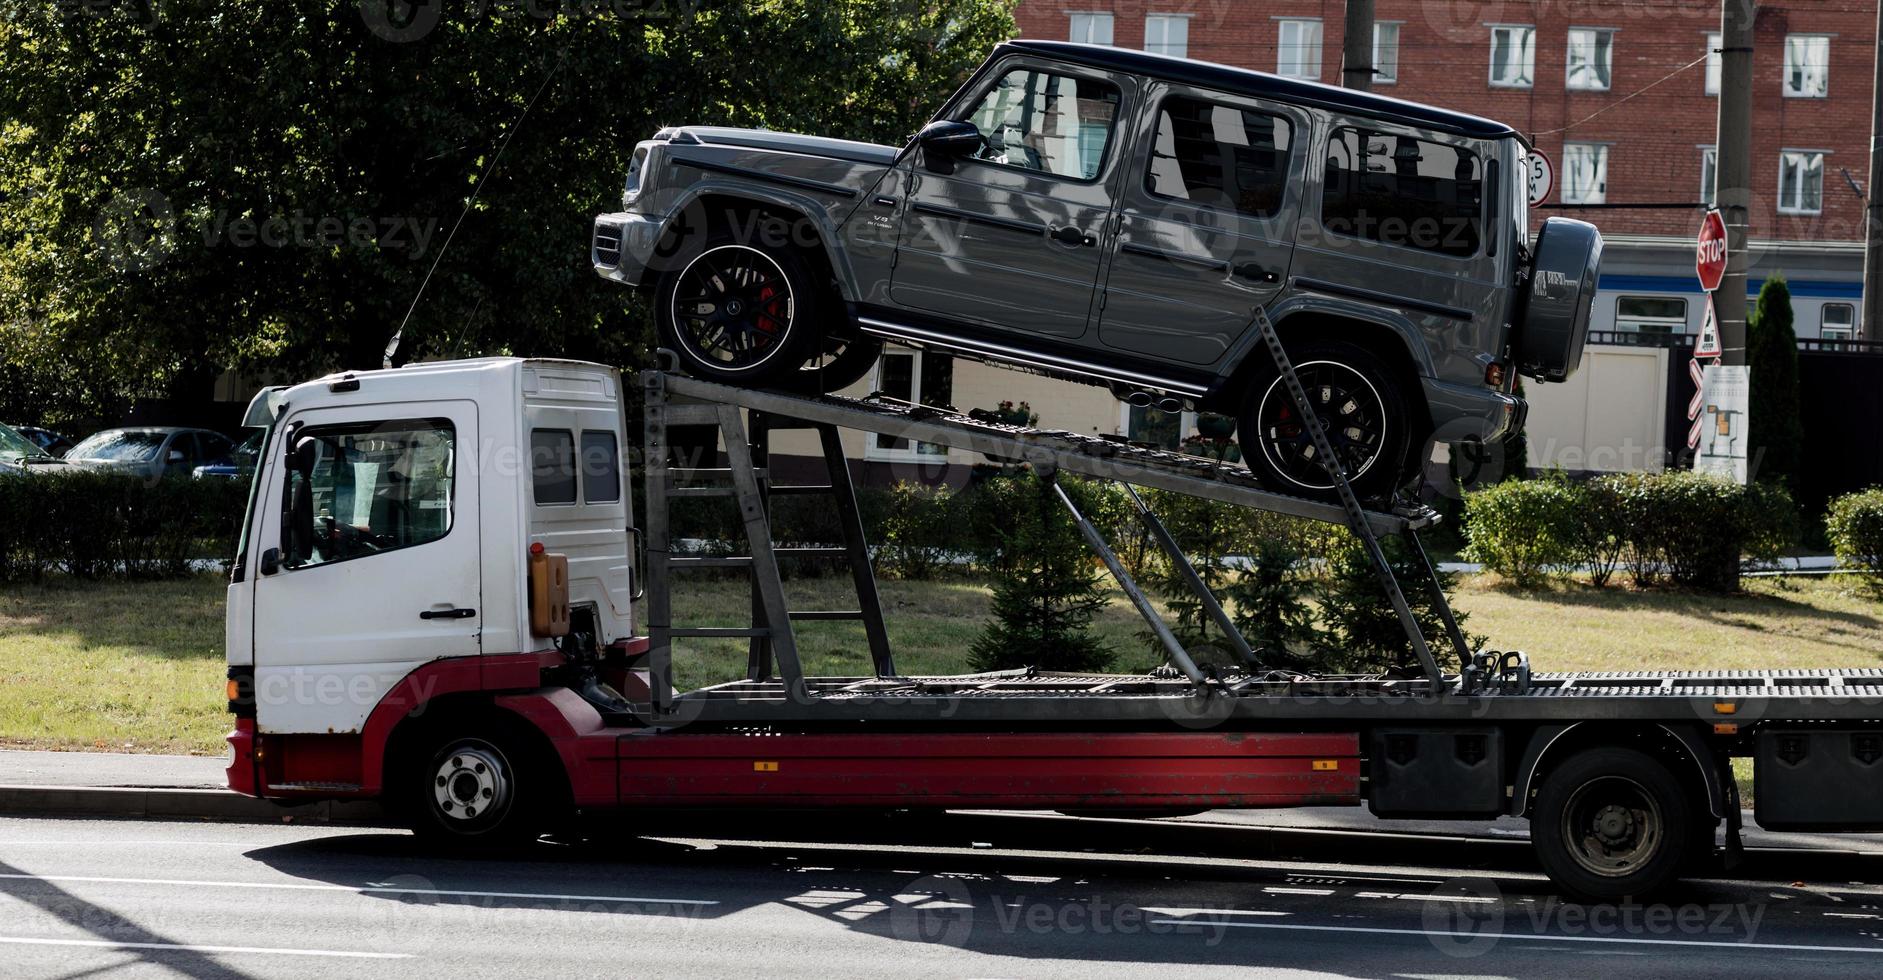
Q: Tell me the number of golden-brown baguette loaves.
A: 0